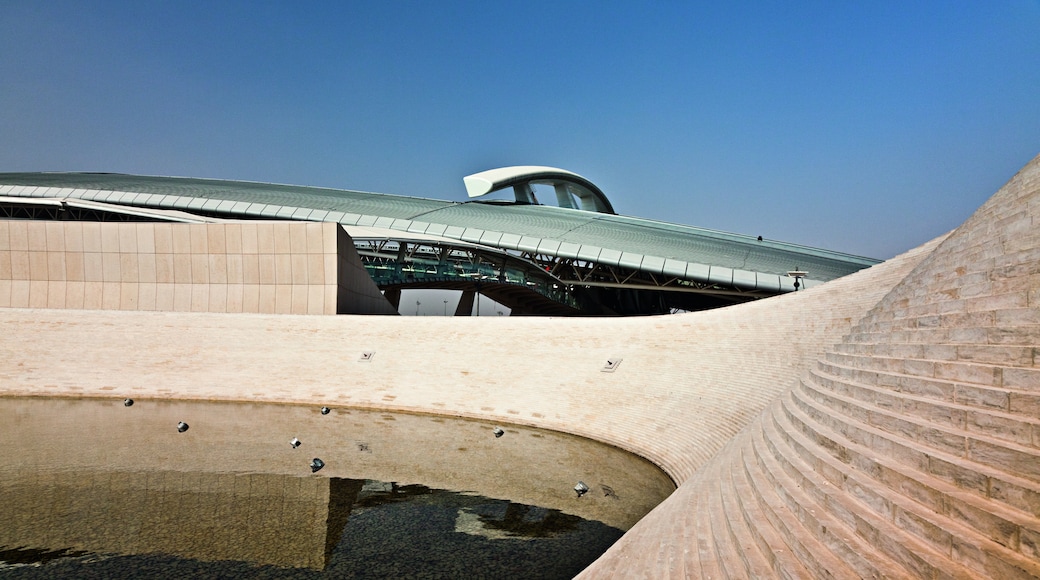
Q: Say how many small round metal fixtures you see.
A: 7